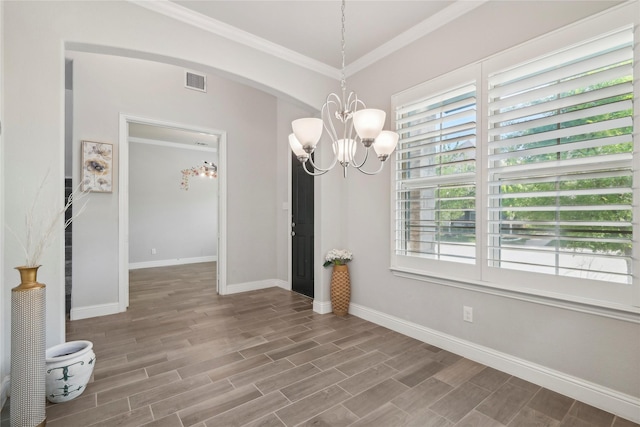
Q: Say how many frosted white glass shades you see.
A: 5